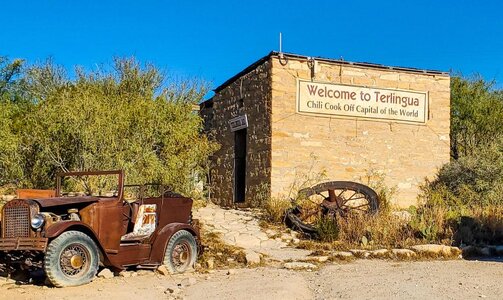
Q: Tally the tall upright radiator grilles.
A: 1